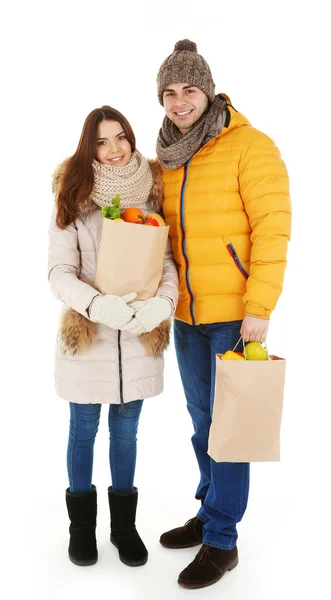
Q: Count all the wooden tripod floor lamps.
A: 0